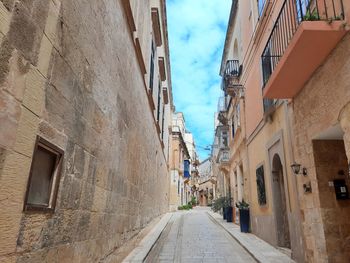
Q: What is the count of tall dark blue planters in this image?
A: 3